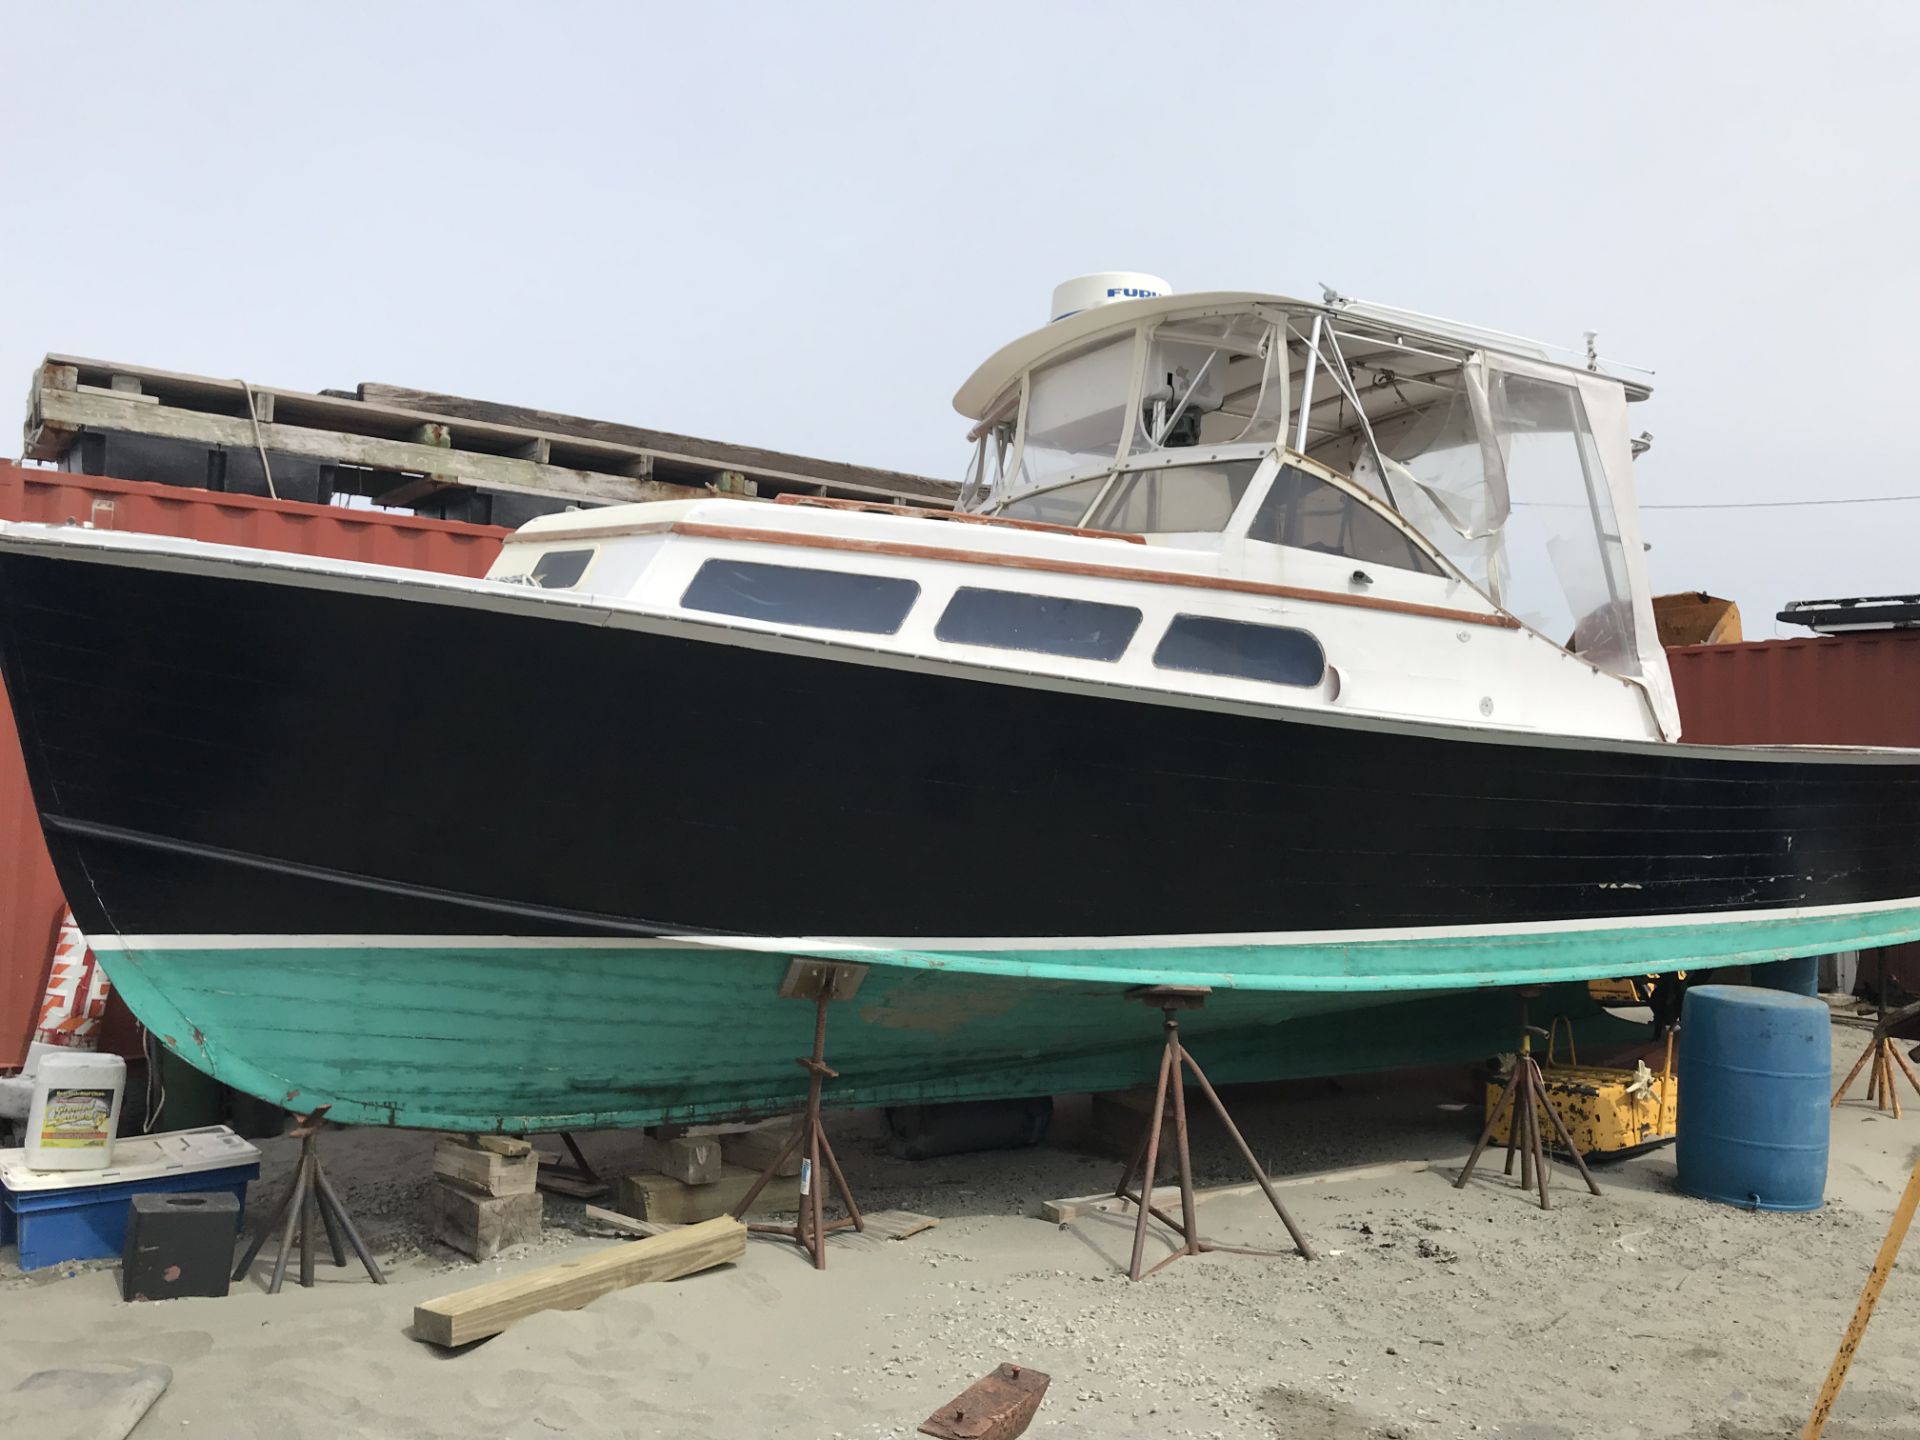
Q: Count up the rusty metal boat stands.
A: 5